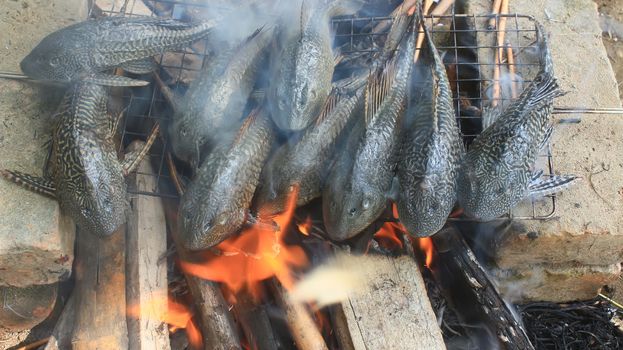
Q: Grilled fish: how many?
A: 9